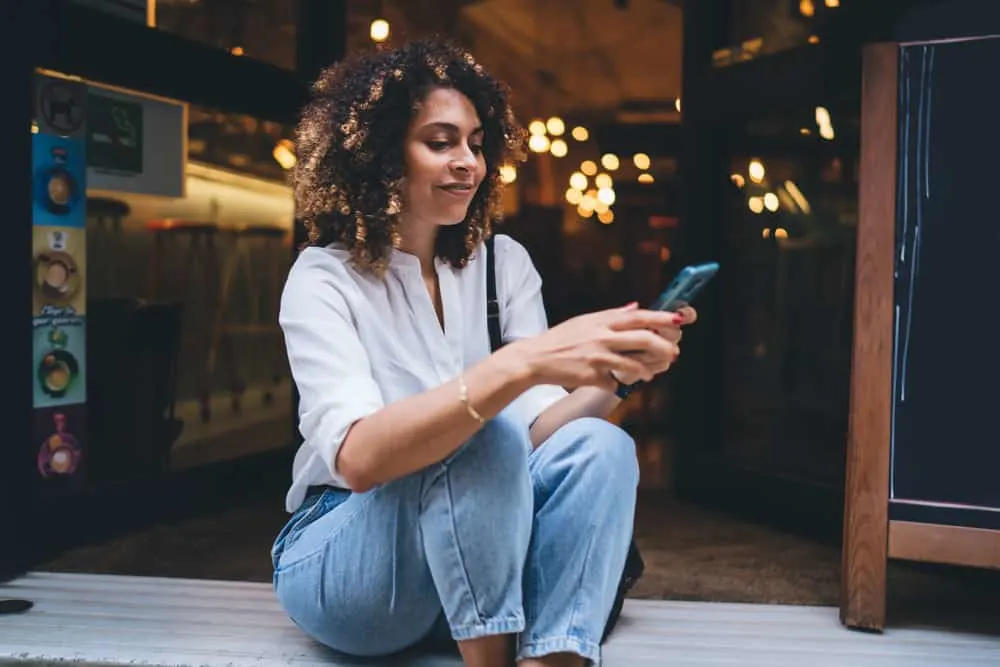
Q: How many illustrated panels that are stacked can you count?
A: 5